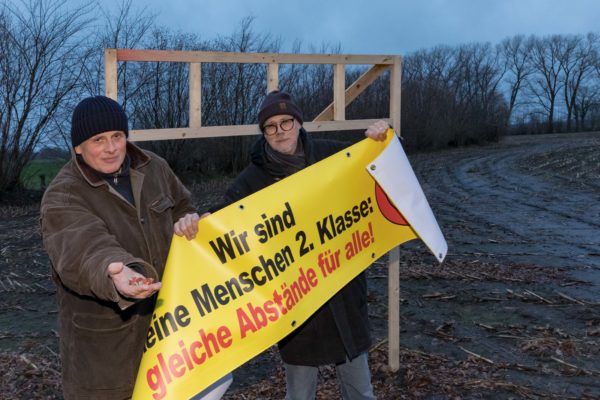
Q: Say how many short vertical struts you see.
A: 3